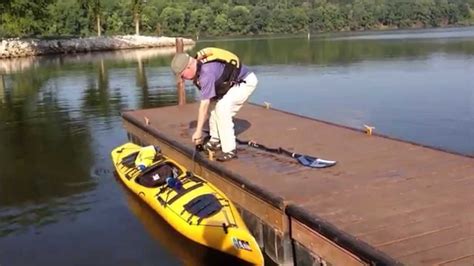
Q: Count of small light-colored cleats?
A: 4